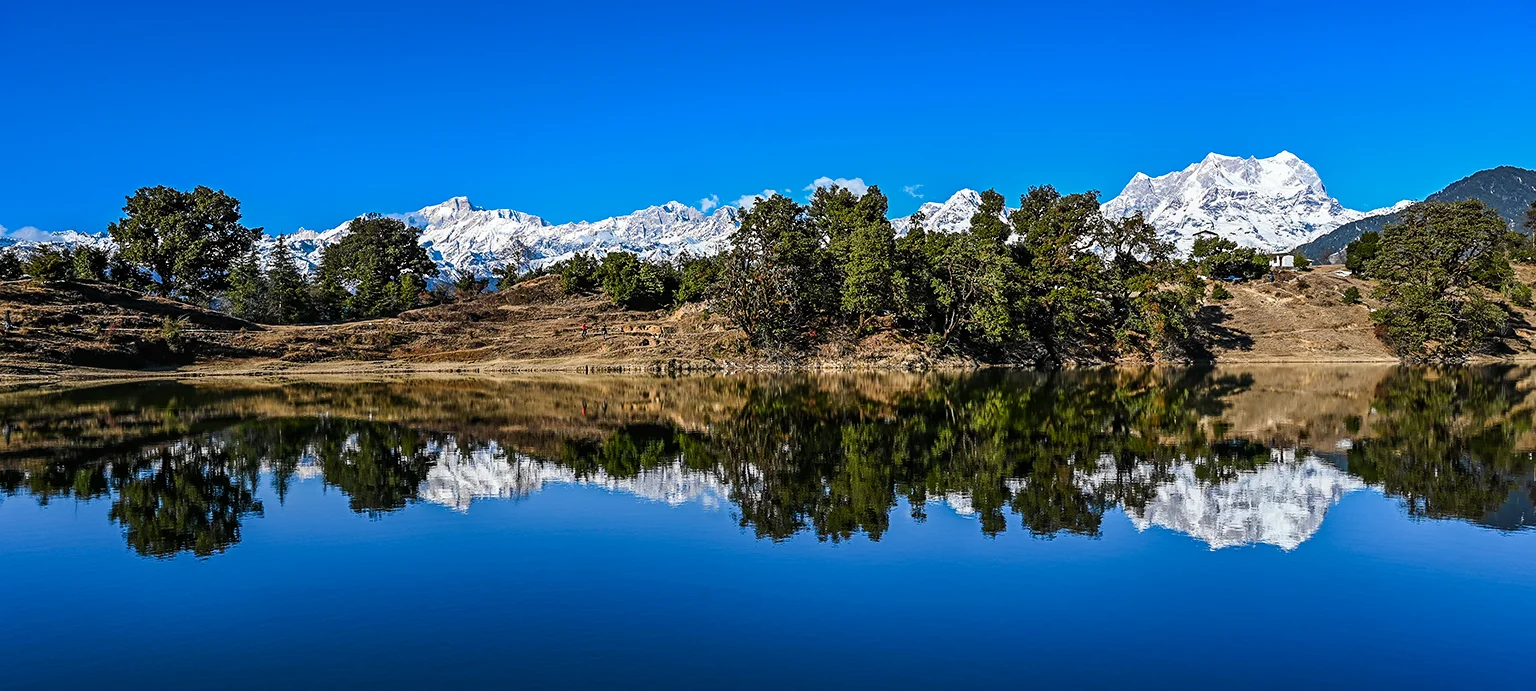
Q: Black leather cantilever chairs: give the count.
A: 0